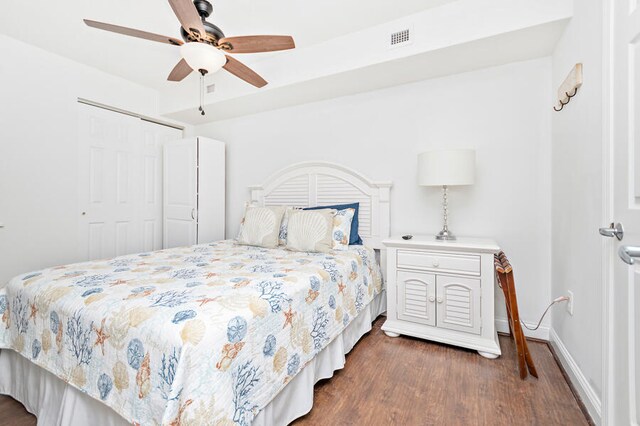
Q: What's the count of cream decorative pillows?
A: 2